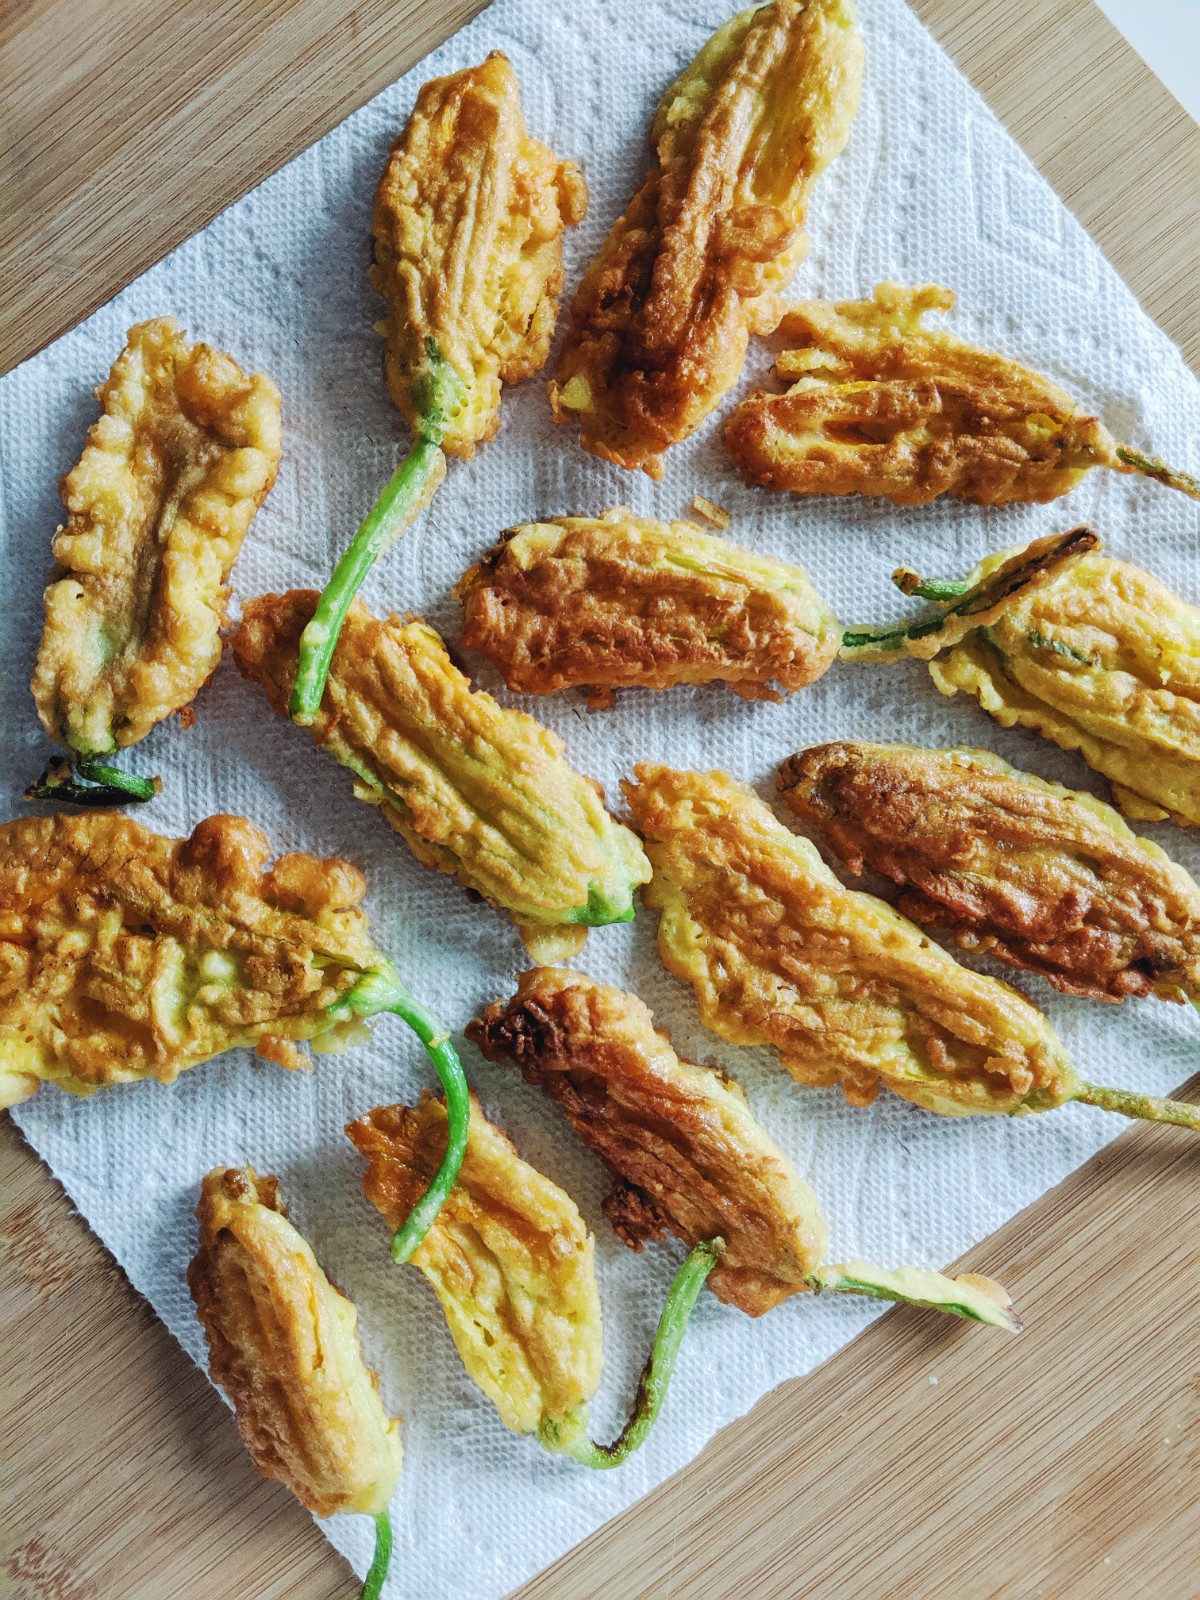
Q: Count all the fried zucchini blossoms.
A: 13